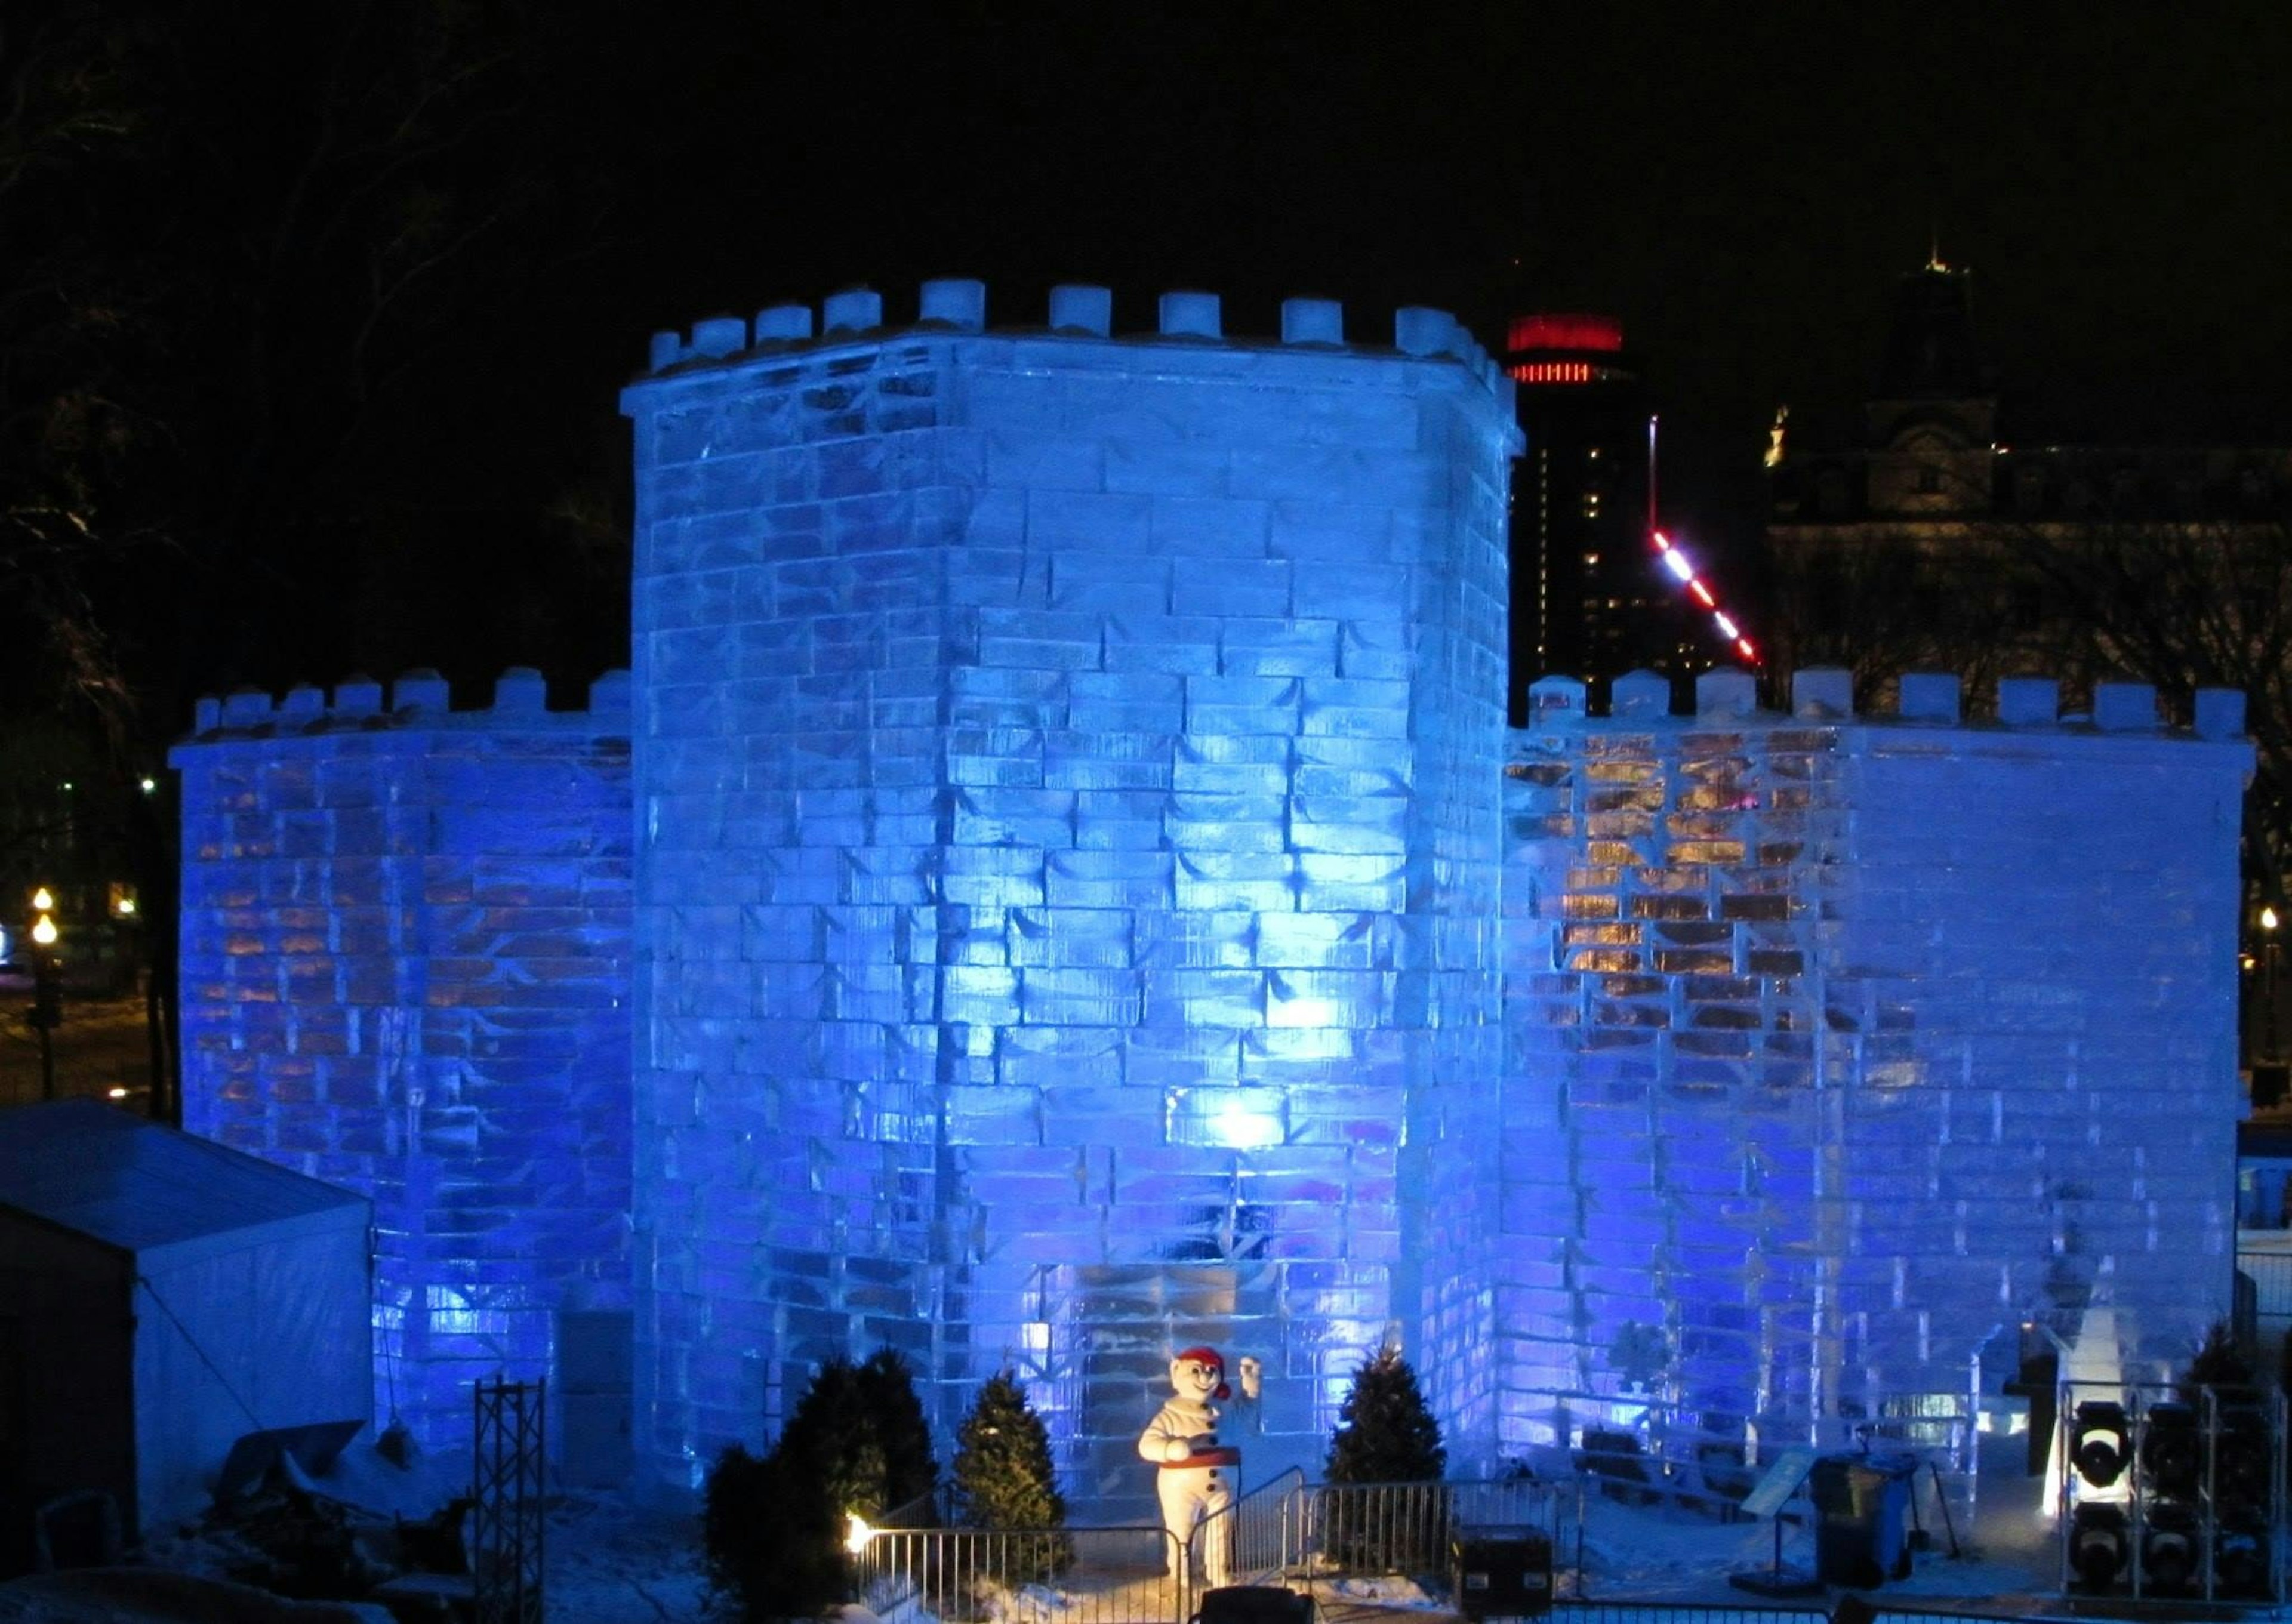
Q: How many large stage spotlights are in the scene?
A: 6